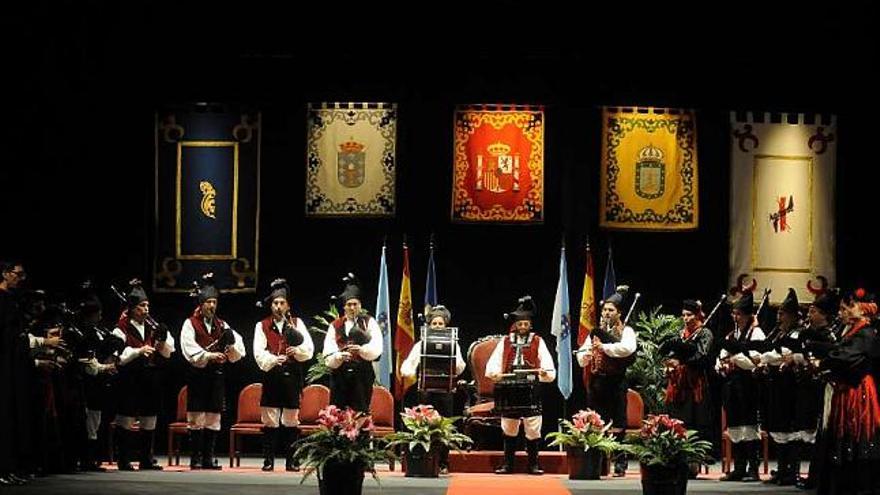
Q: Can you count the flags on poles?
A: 6